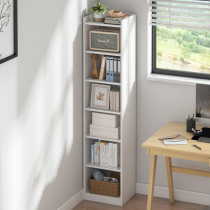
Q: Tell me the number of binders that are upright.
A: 4